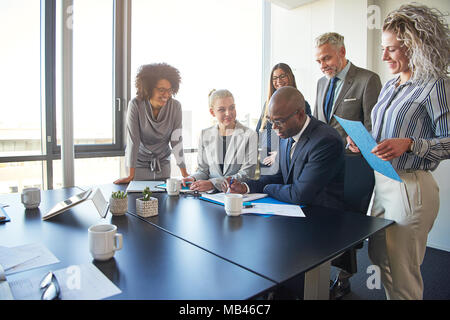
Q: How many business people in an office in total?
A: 6